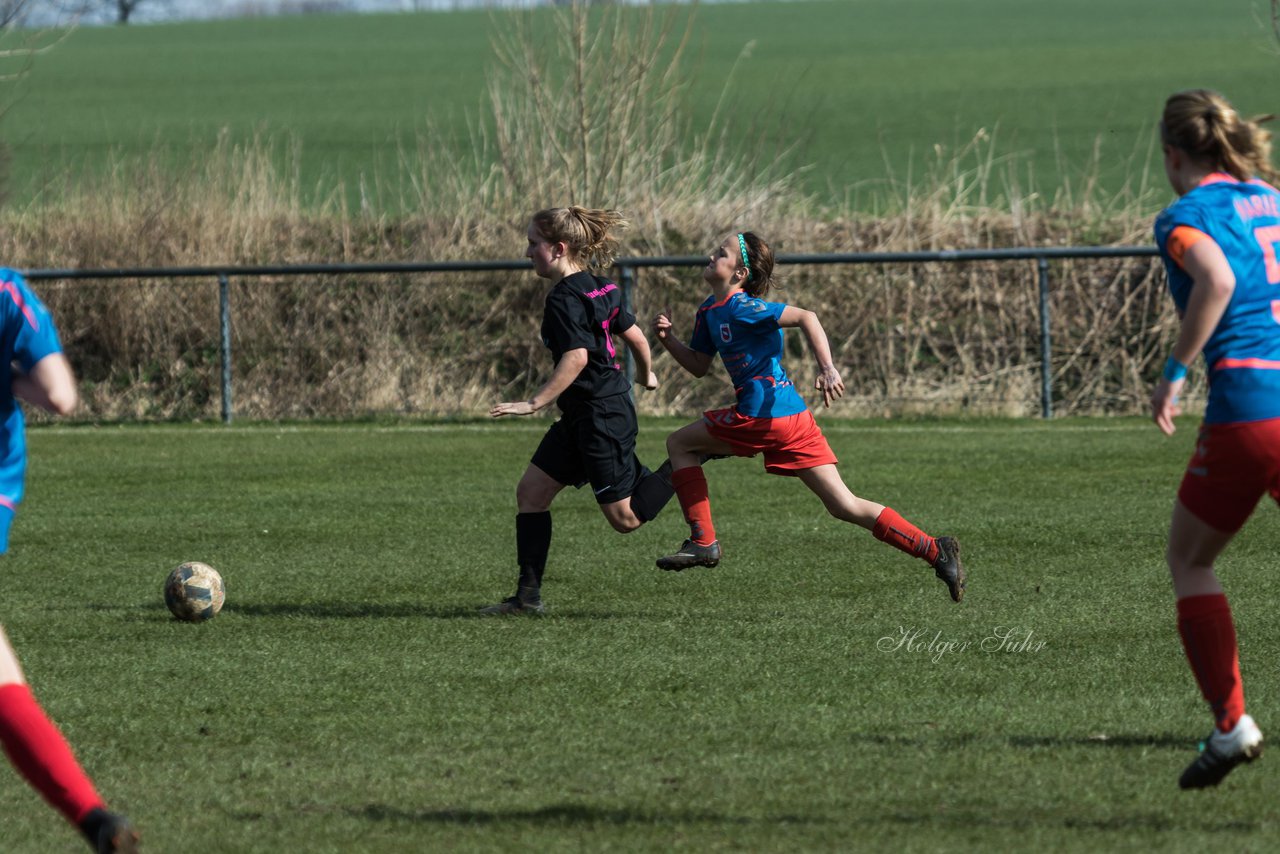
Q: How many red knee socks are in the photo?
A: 4